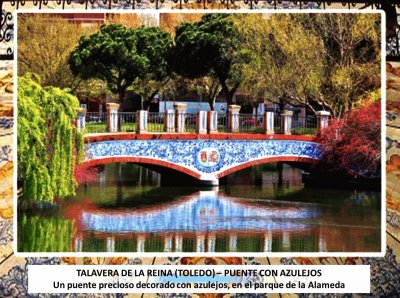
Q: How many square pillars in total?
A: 11